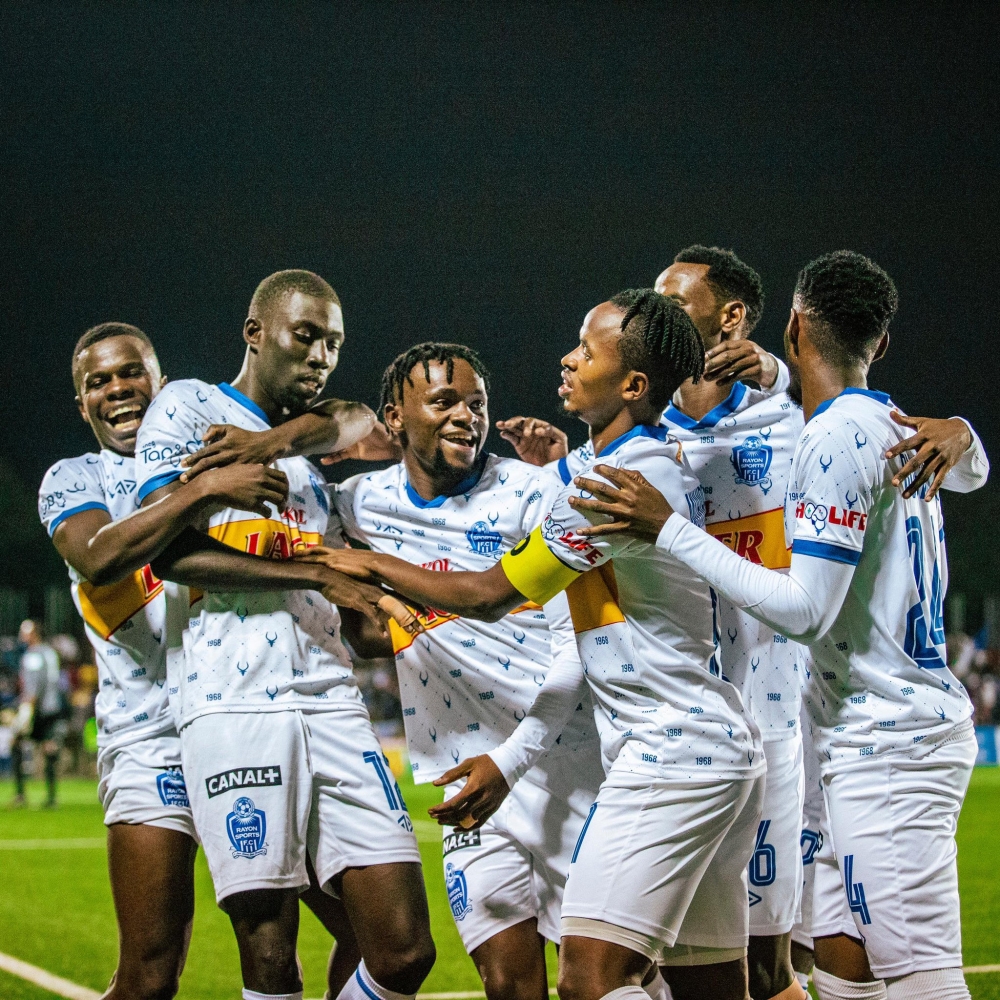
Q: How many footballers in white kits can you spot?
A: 6